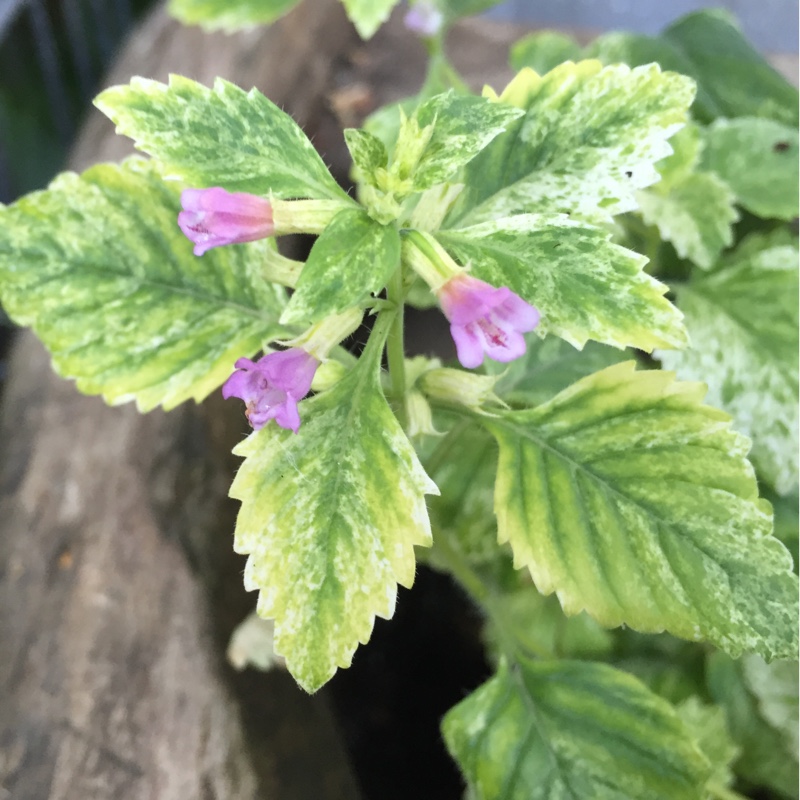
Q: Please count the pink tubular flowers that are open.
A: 3